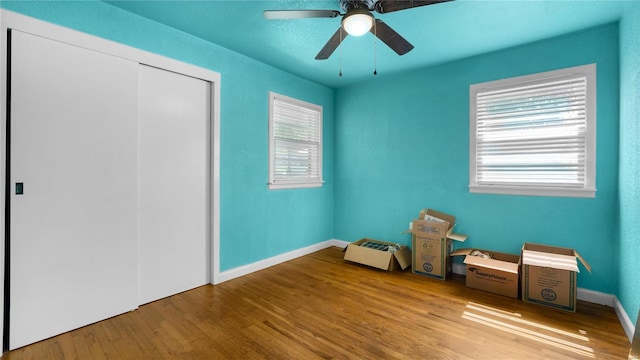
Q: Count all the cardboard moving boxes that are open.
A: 4